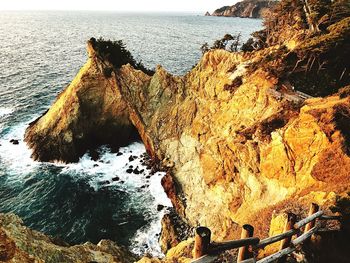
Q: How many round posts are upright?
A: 4